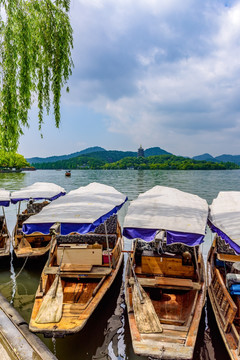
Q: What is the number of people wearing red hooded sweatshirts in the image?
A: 0